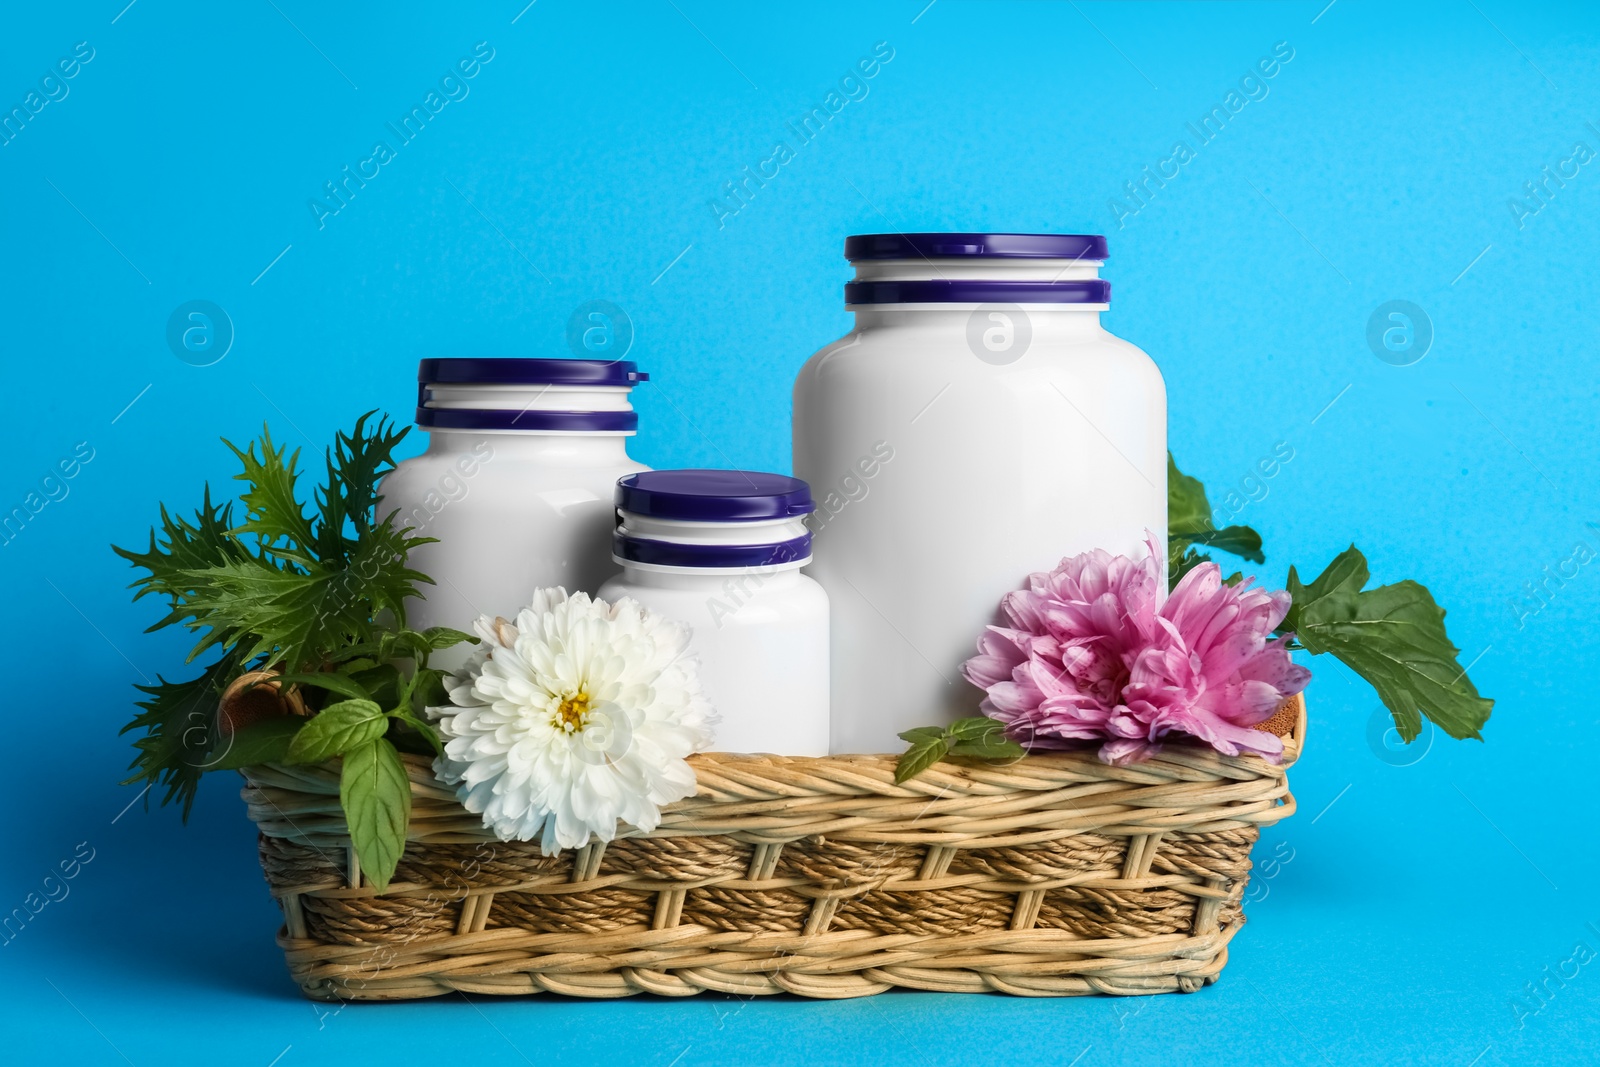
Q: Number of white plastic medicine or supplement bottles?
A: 3